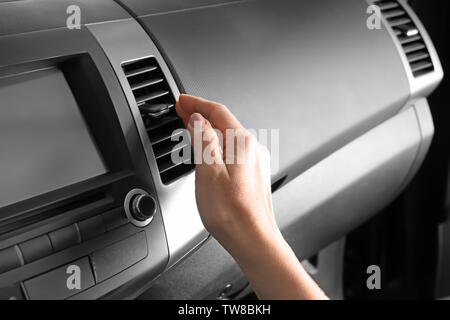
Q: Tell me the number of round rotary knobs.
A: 1